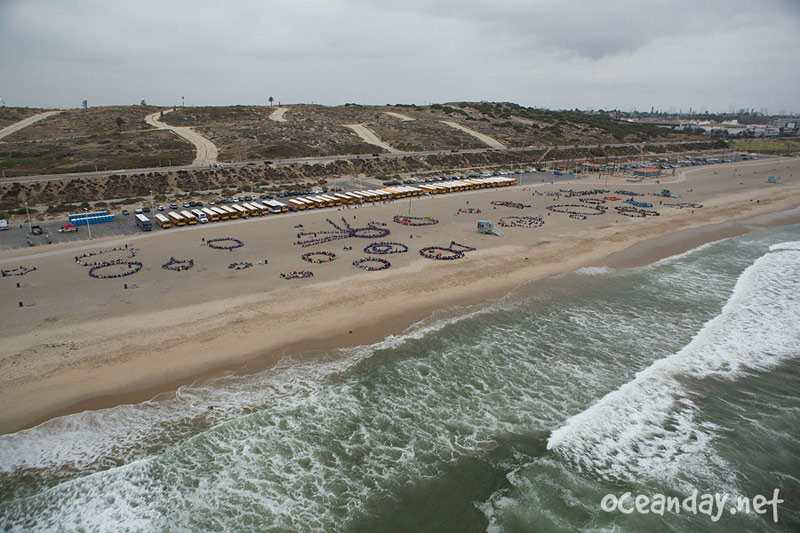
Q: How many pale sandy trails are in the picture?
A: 6